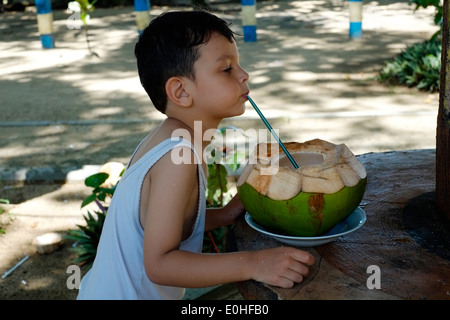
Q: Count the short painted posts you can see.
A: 4